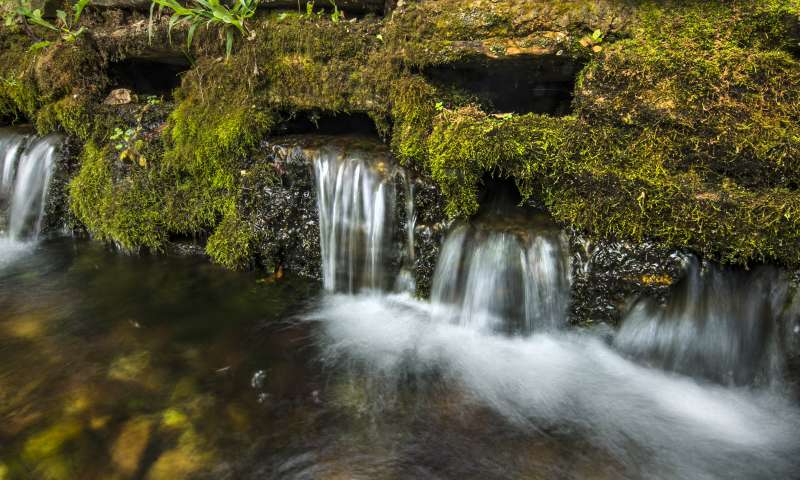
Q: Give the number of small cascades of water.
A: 4